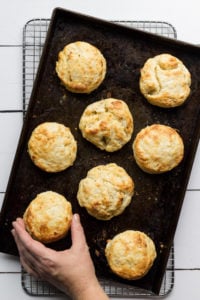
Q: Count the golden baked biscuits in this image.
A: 8